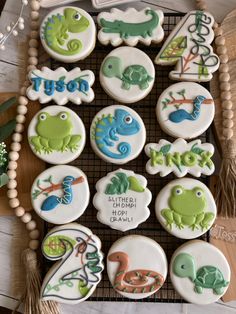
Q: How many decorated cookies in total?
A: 15